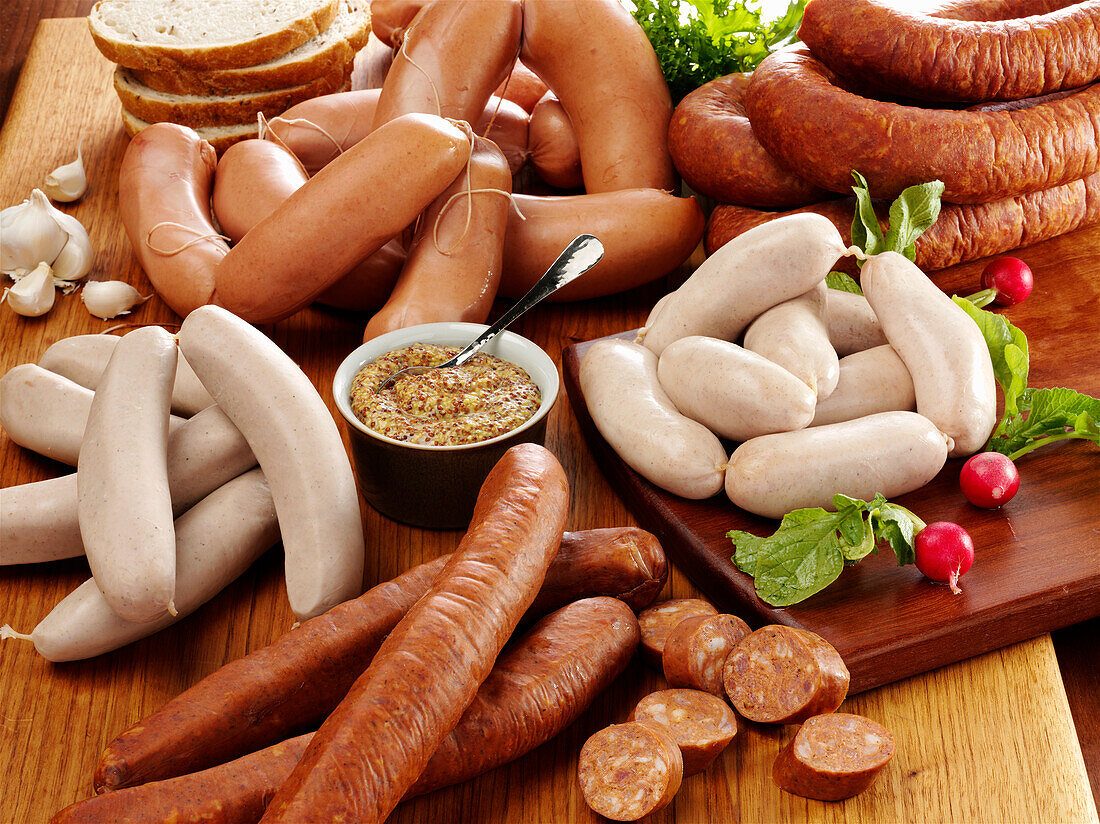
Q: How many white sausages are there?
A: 14